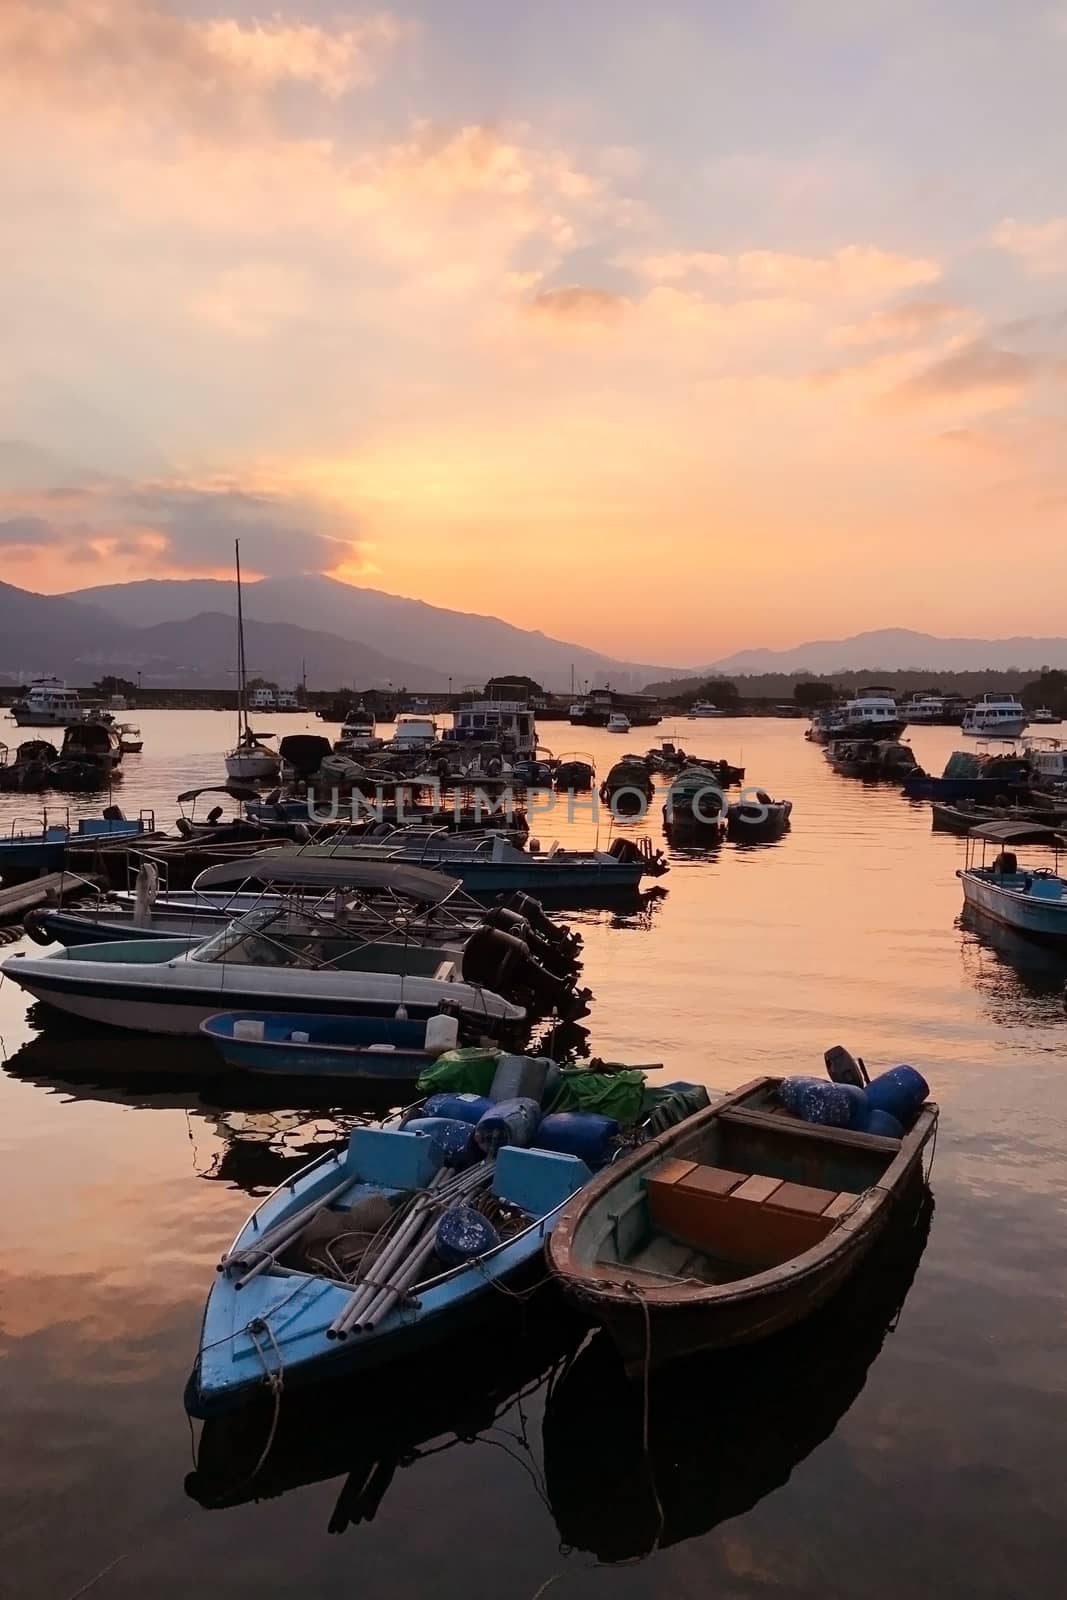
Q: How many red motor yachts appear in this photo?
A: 0